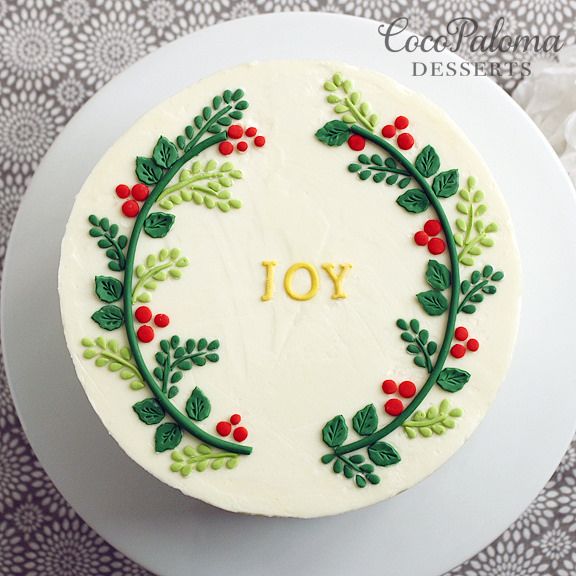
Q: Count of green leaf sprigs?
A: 14